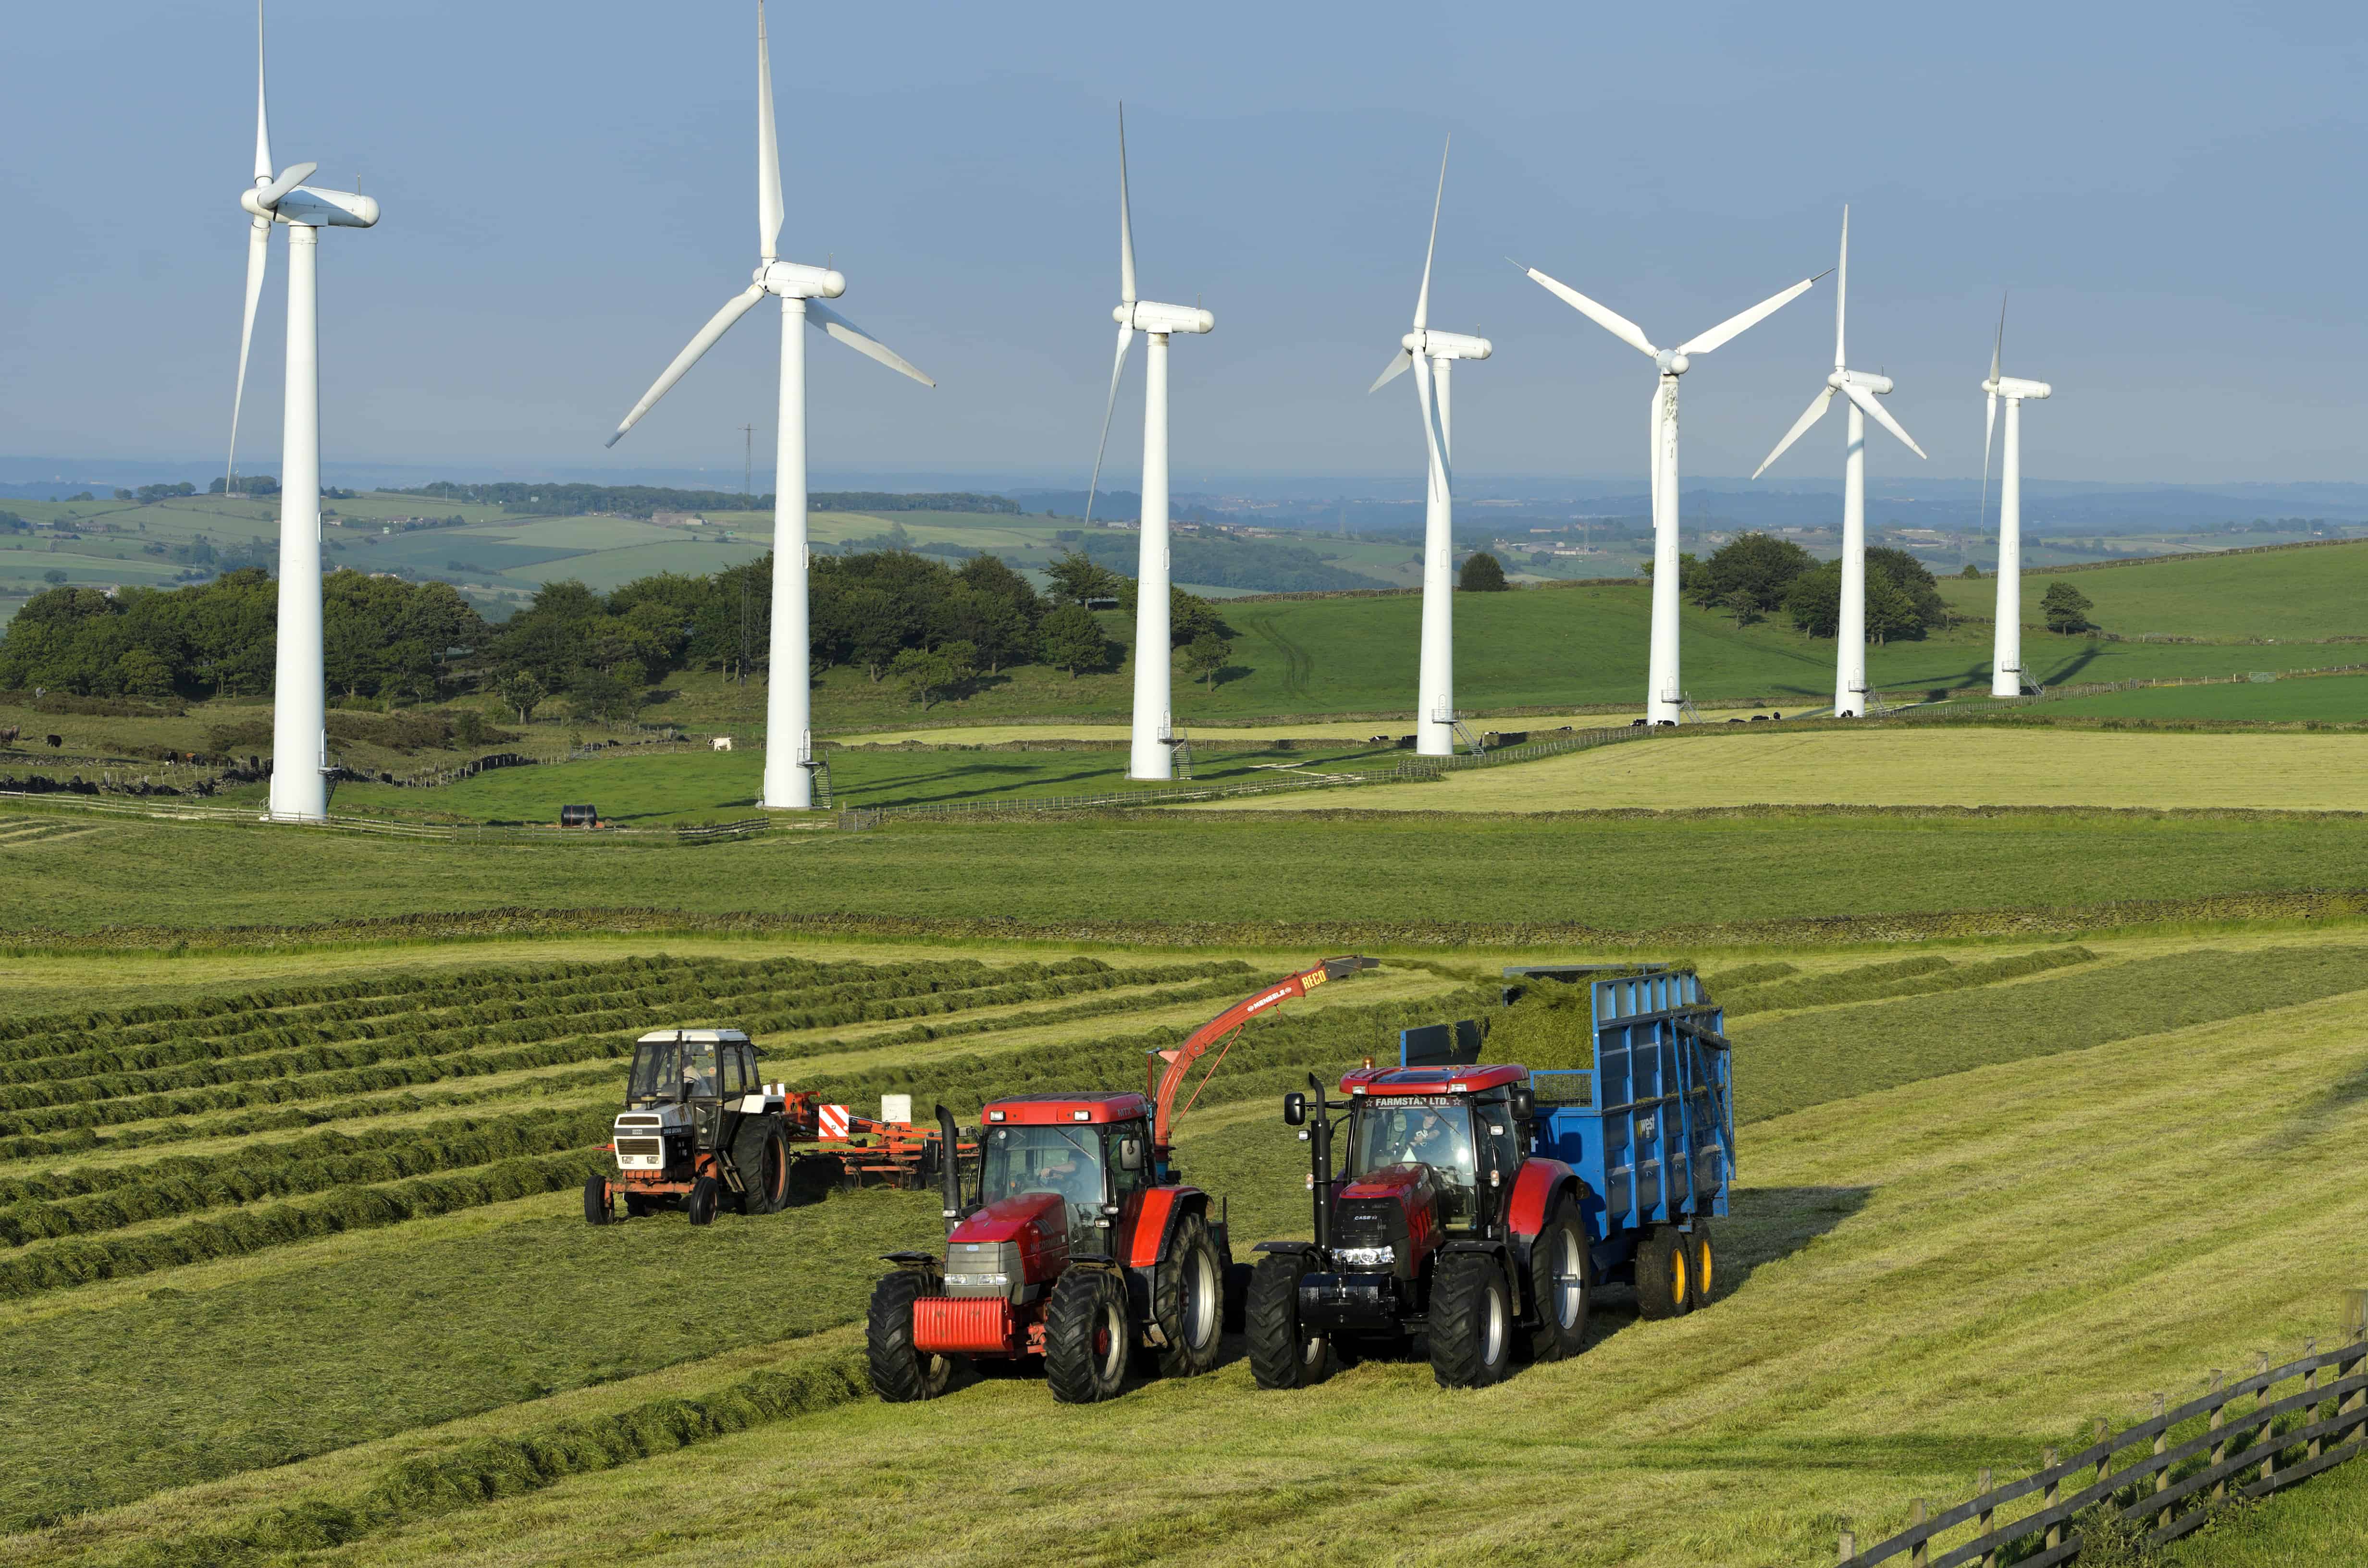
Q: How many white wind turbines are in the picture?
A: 7